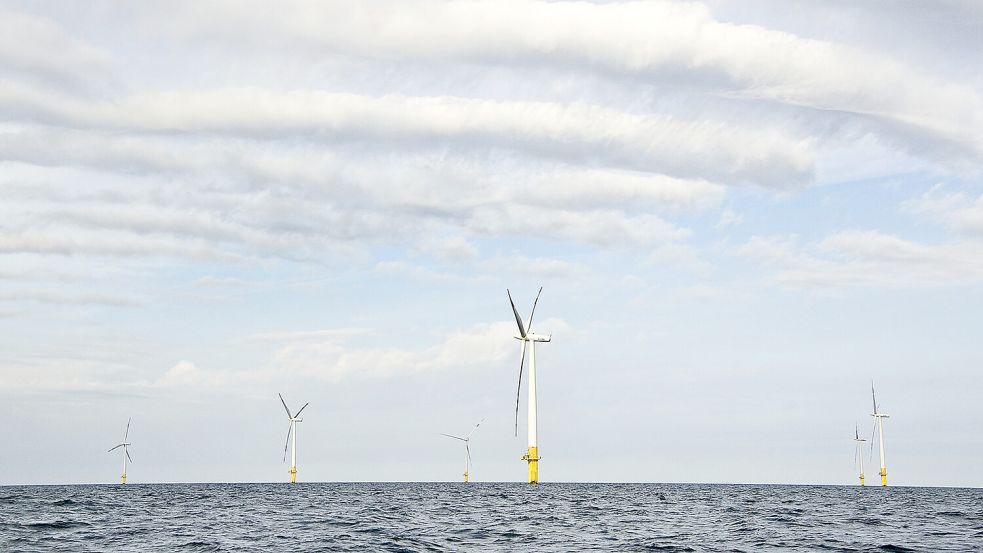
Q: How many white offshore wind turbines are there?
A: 6